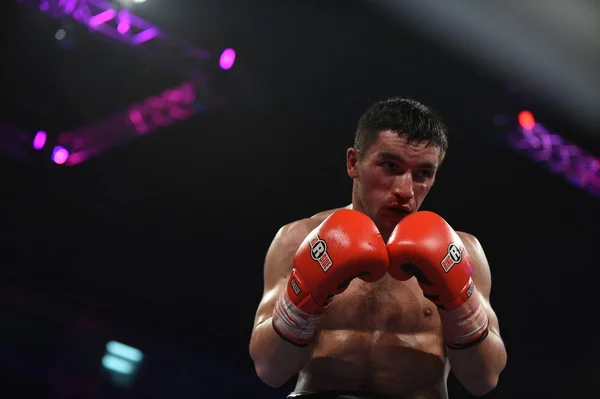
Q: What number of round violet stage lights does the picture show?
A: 3